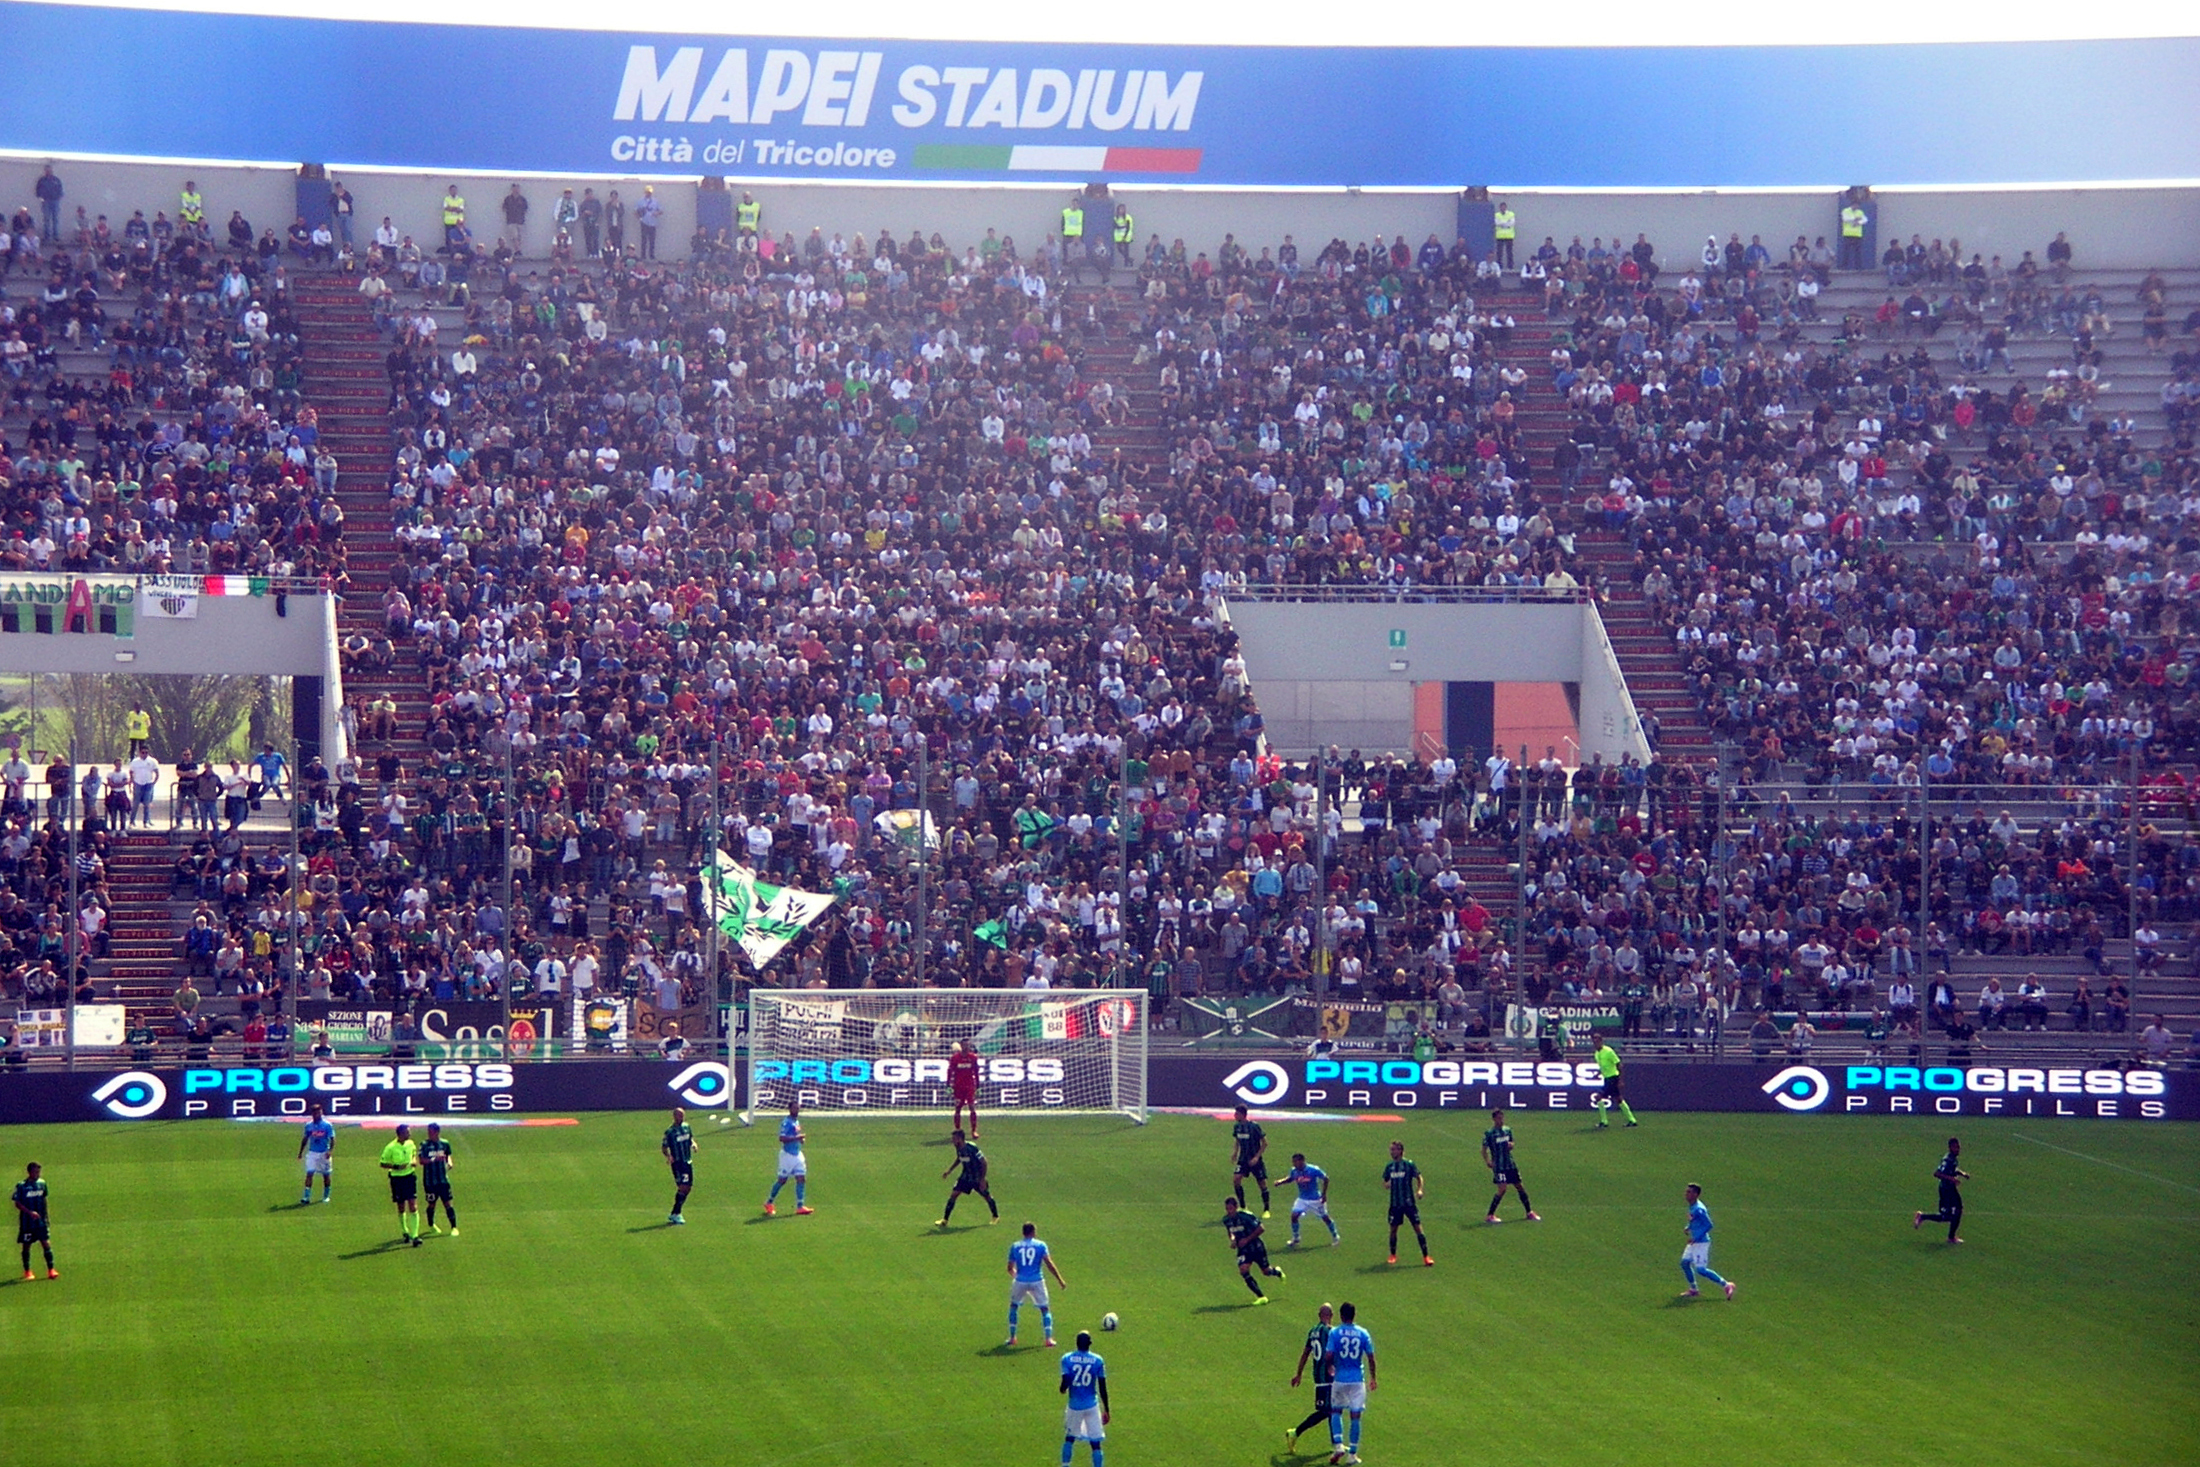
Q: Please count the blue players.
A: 7